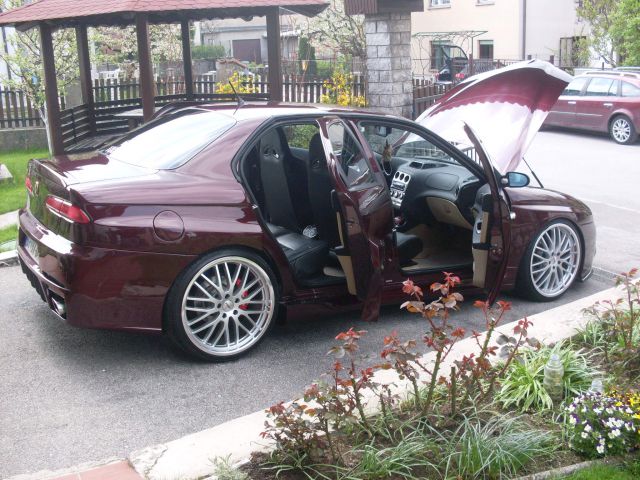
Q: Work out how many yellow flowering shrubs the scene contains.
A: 2